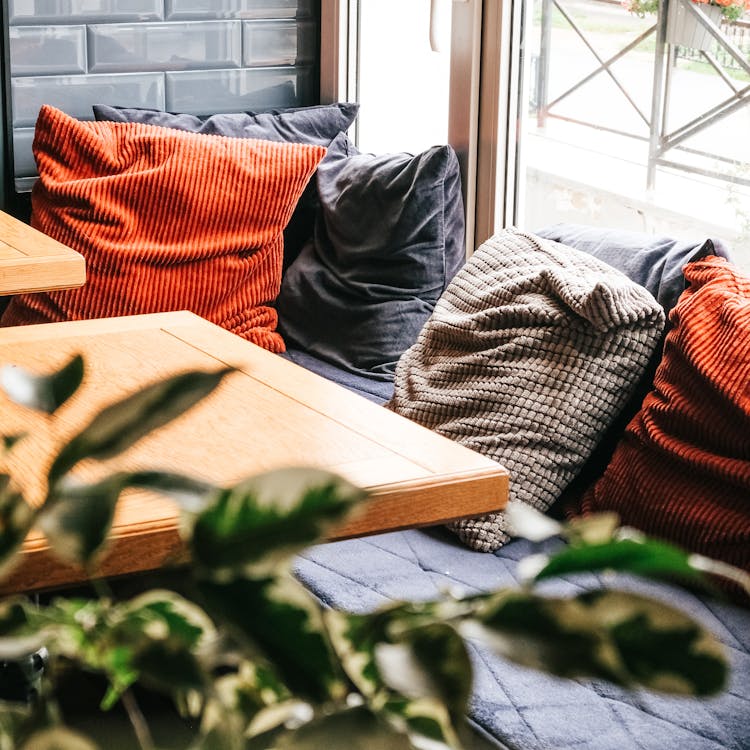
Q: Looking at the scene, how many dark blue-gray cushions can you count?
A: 3